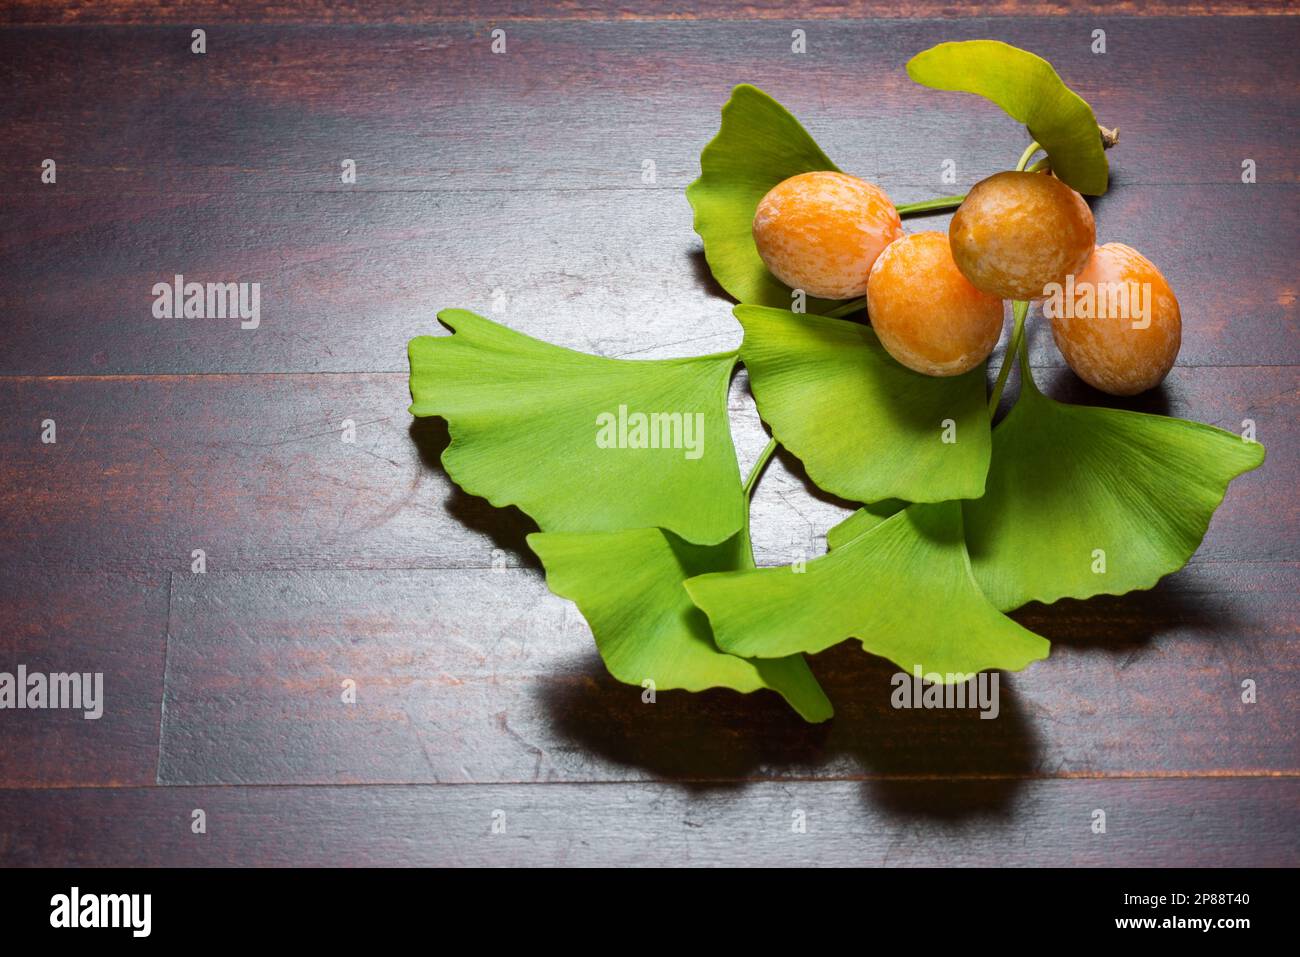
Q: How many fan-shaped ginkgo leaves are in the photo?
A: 7